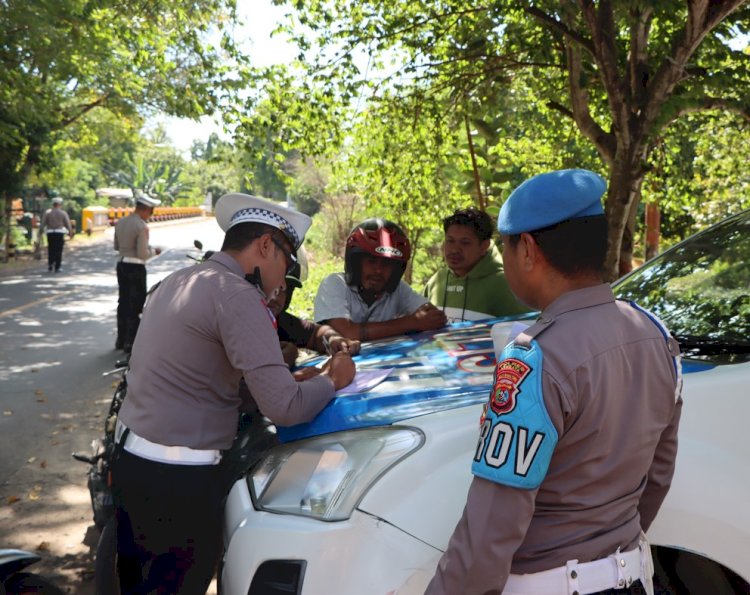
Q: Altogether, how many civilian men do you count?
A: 3